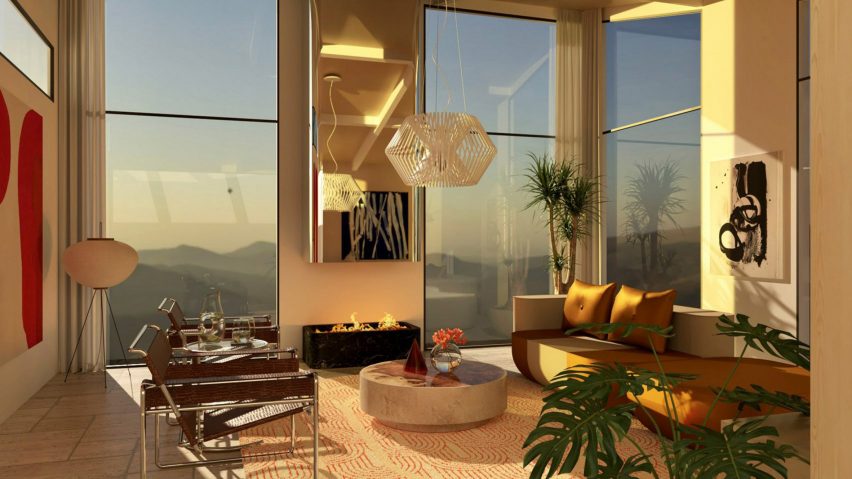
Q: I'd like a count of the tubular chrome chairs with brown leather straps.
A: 2